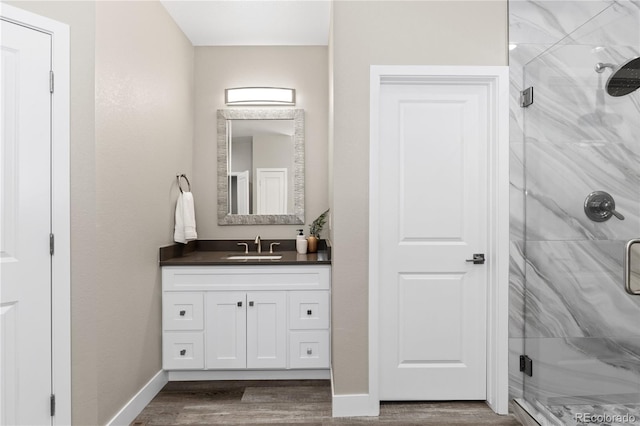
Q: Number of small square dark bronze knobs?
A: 6